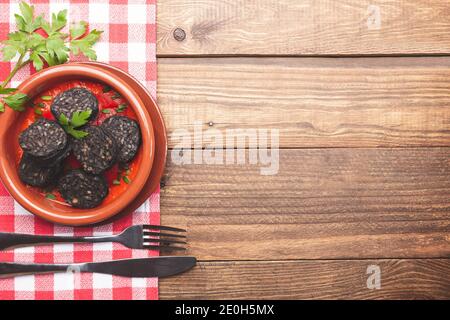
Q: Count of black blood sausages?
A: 6